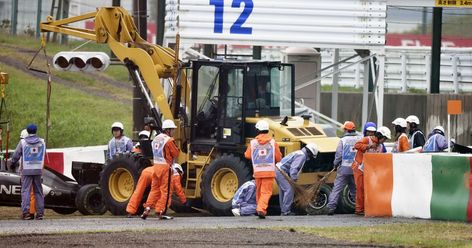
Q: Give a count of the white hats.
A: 11